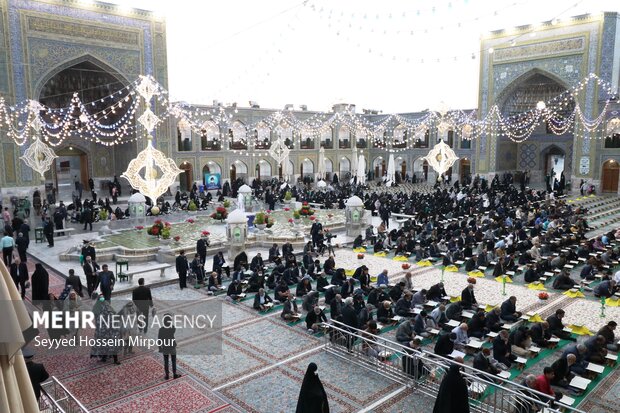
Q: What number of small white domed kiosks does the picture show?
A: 4